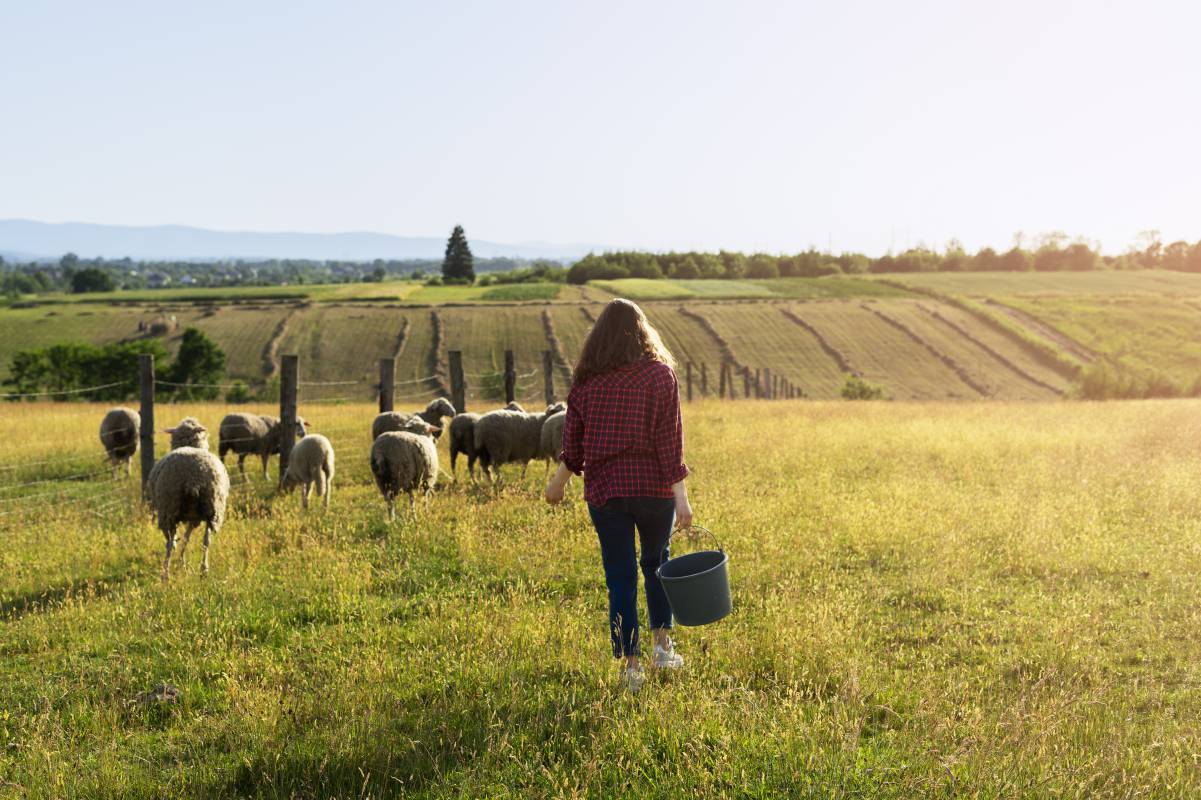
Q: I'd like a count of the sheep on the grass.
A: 9